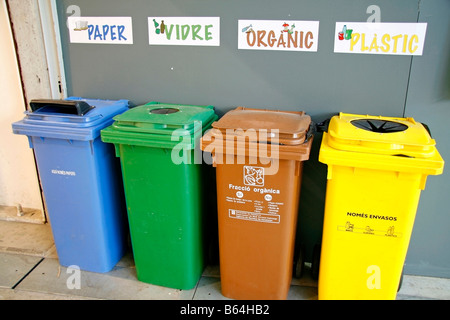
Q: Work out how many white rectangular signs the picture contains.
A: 4